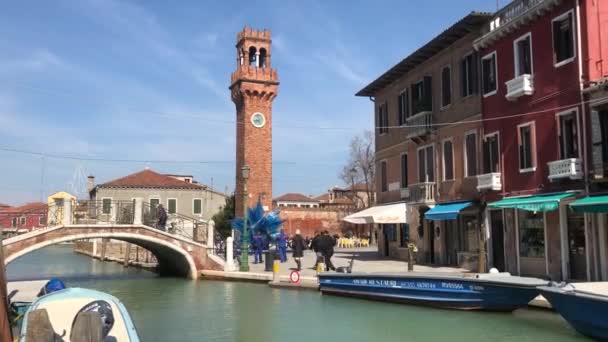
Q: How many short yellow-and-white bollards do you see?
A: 2